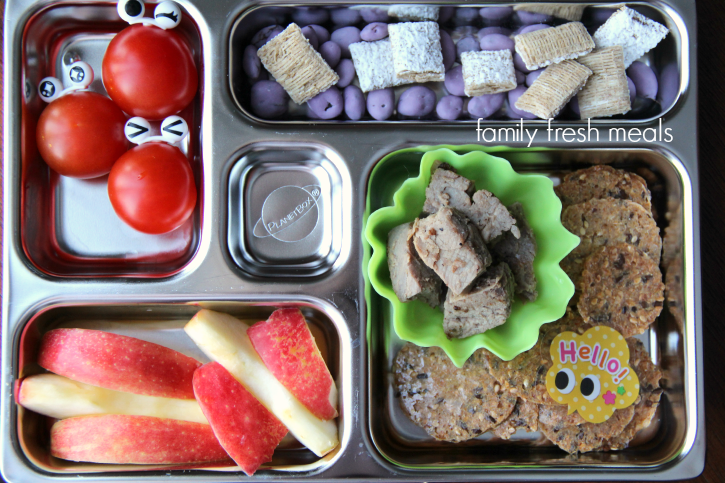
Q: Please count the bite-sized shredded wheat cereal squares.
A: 8